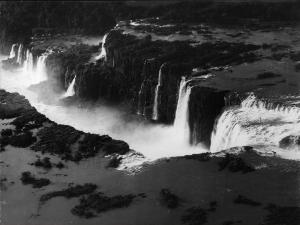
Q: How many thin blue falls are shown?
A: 0